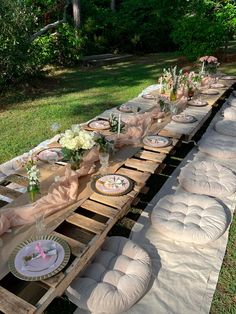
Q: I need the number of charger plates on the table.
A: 12